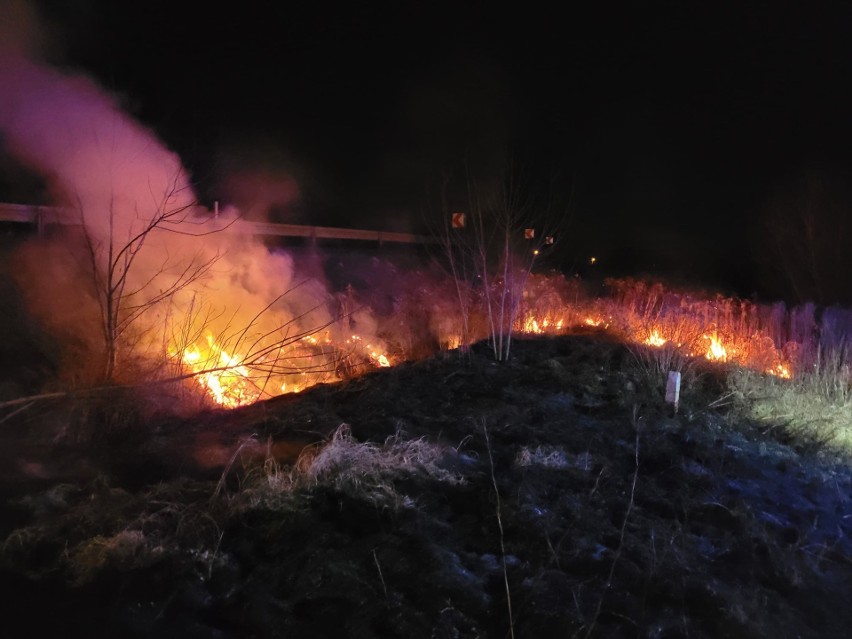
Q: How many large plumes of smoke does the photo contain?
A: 1